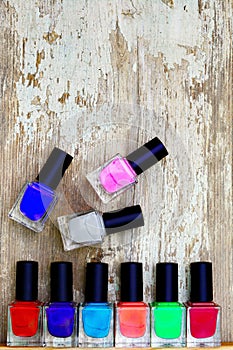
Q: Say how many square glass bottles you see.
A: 9